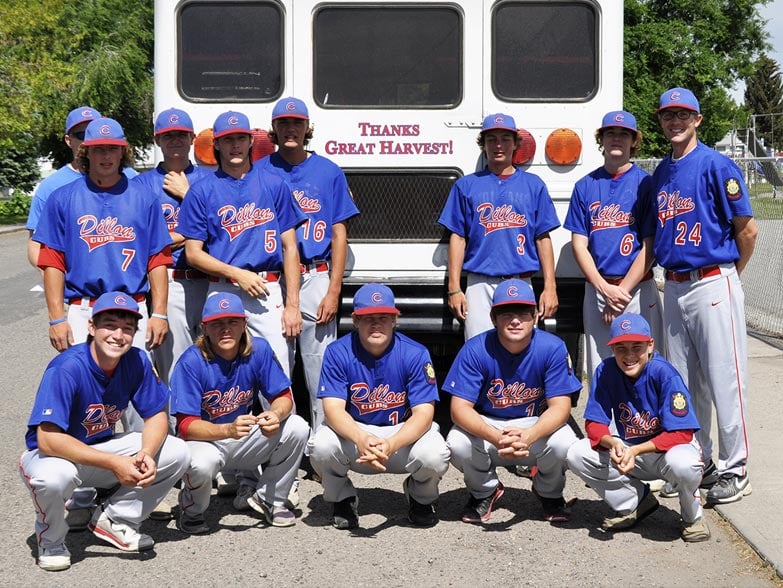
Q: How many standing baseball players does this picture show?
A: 8